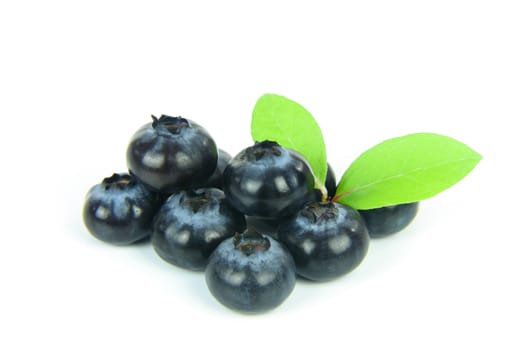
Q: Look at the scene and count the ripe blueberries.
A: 9